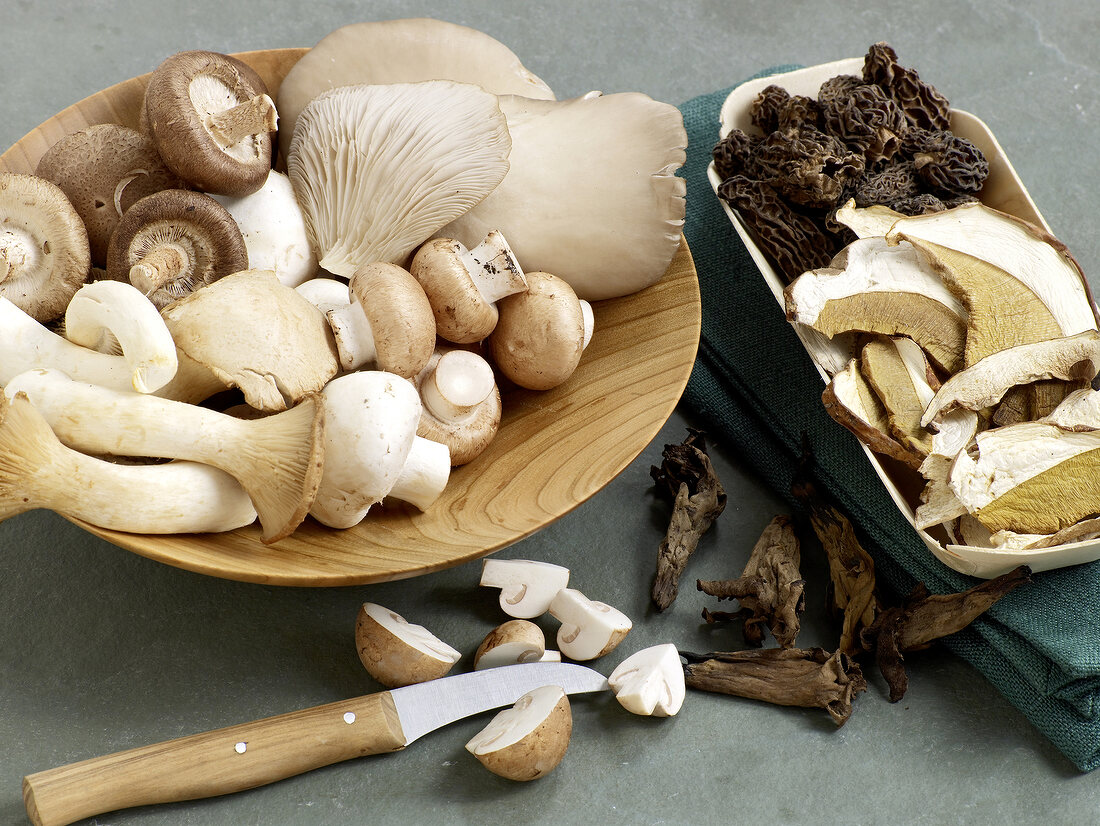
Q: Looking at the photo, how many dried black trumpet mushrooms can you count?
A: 5